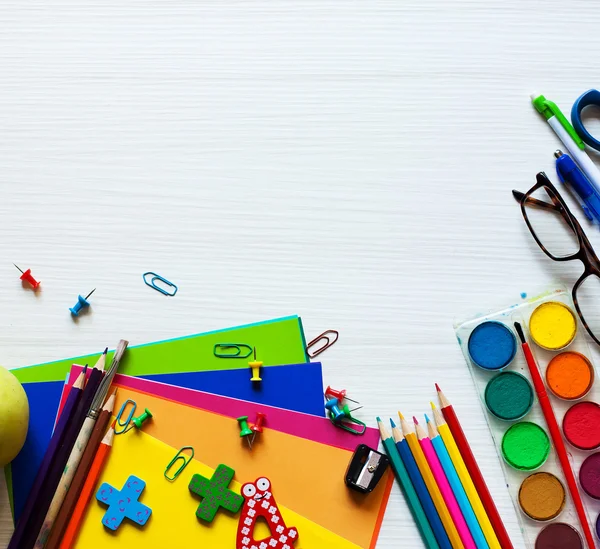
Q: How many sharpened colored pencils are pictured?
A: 11